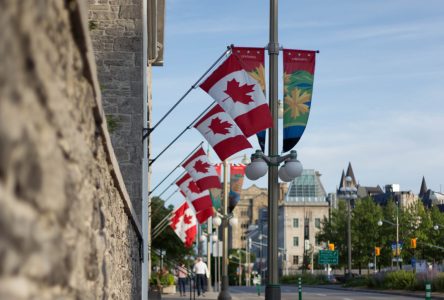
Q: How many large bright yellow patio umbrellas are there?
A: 0